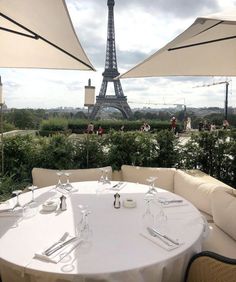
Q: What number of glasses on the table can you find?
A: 12